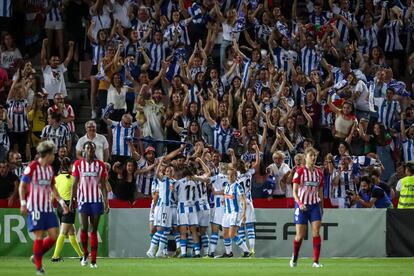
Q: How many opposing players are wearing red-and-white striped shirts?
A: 3